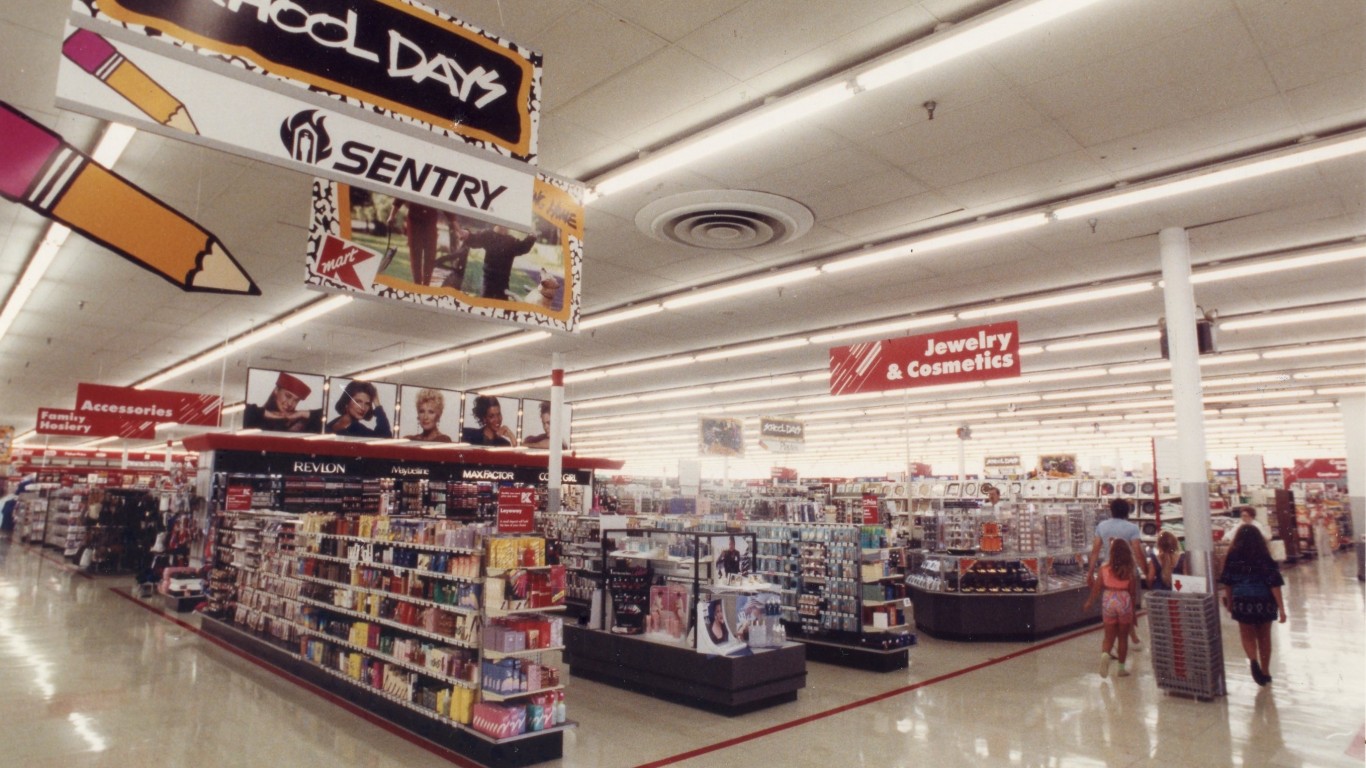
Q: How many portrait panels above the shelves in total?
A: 5